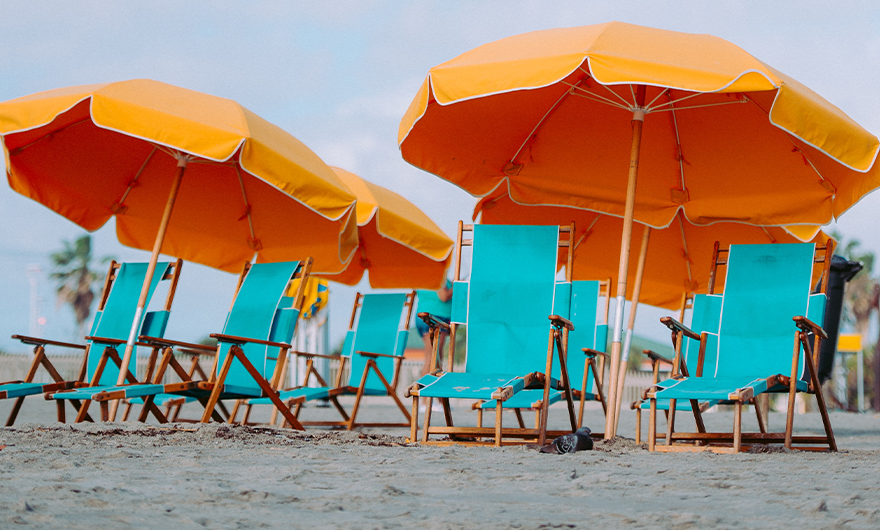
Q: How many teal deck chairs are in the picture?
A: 8